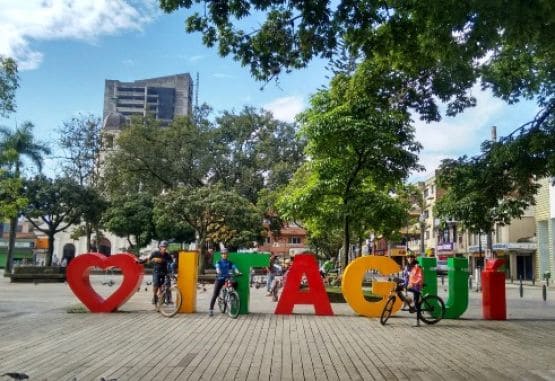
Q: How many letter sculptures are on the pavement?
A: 6